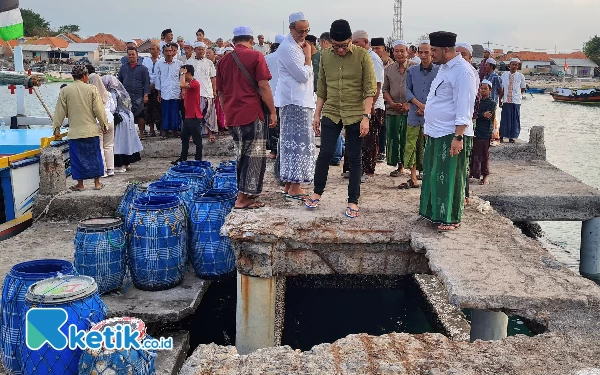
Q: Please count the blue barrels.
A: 12